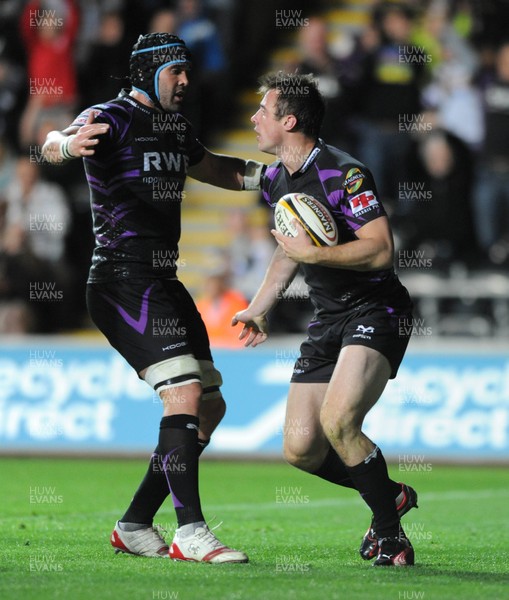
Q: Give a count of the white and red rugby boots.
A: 2